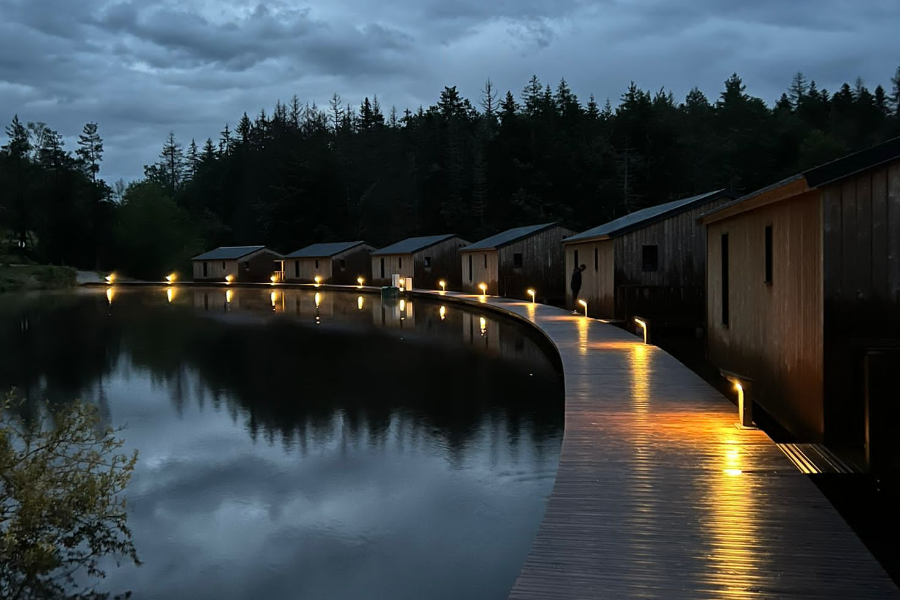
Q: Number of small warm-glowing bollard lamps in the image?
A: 13